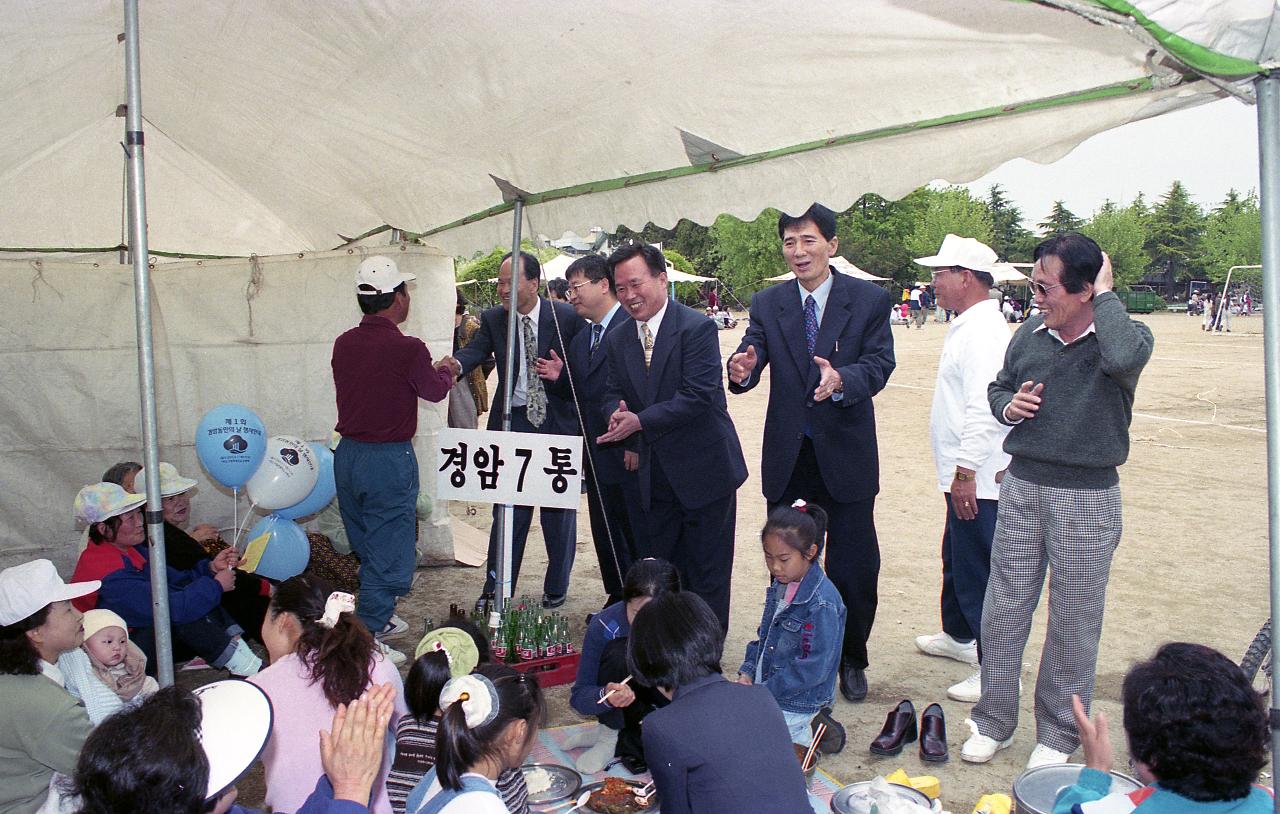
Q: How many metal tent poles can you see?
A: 3